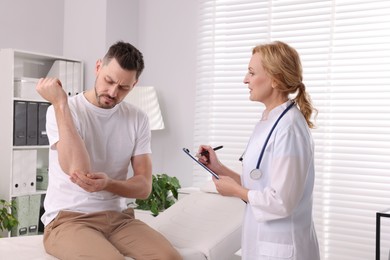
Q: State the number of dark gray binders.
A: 3